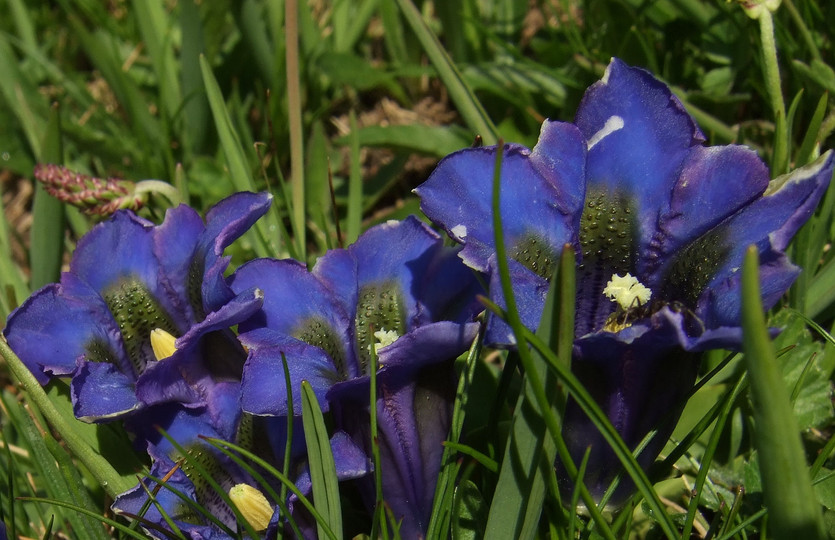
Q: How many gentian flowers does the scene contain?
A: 4